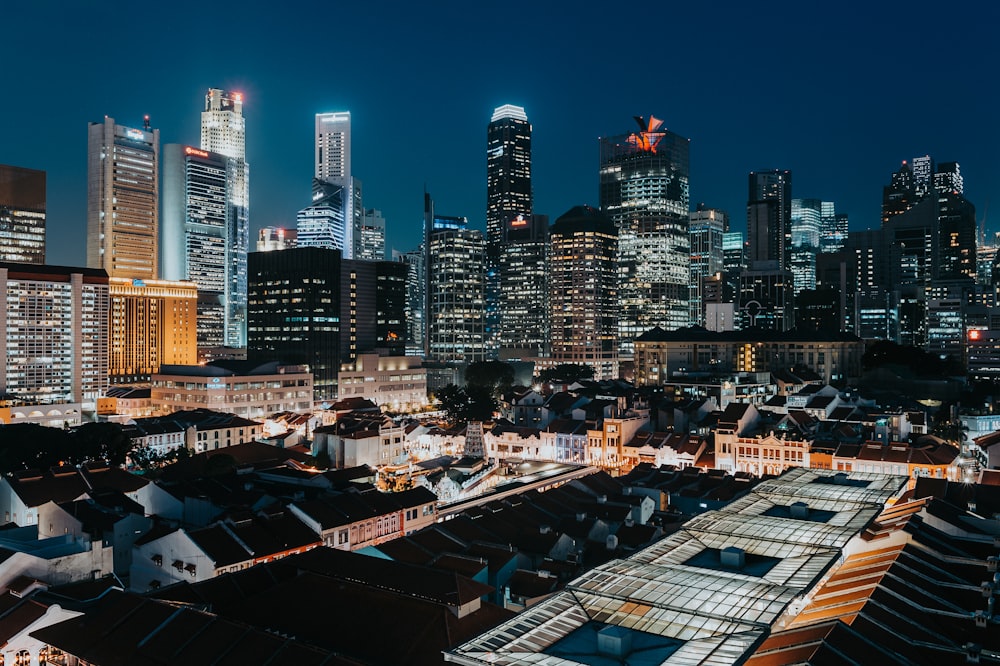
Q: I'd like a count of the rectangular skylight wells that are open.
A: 4